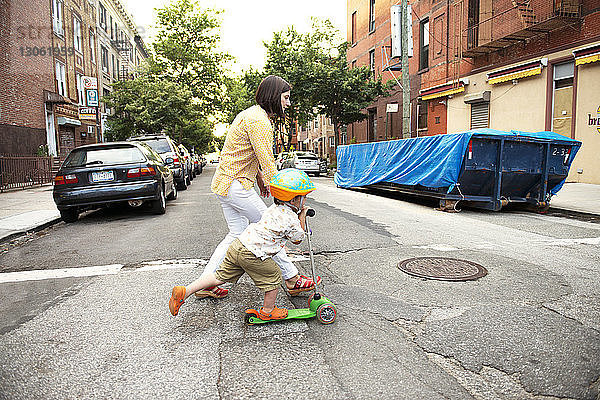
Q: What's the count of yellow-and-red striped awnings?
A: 3